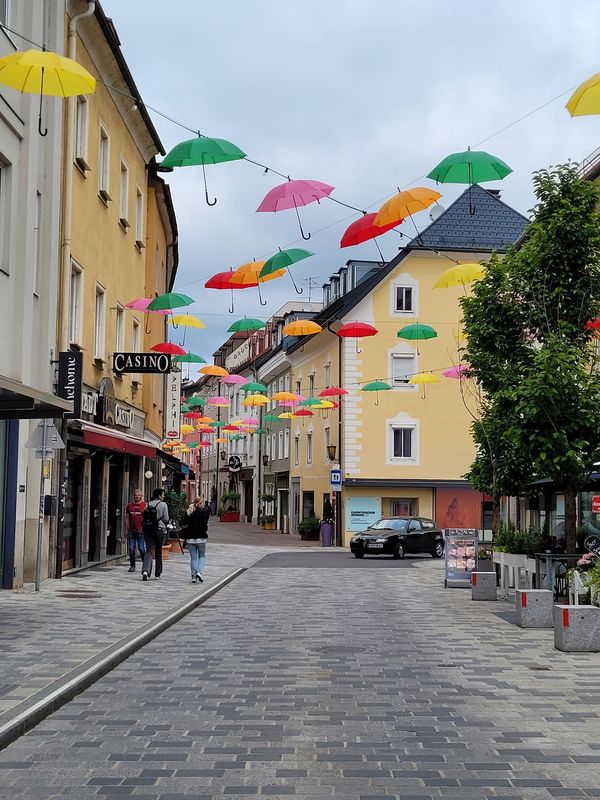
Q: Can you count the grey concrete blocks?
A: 3